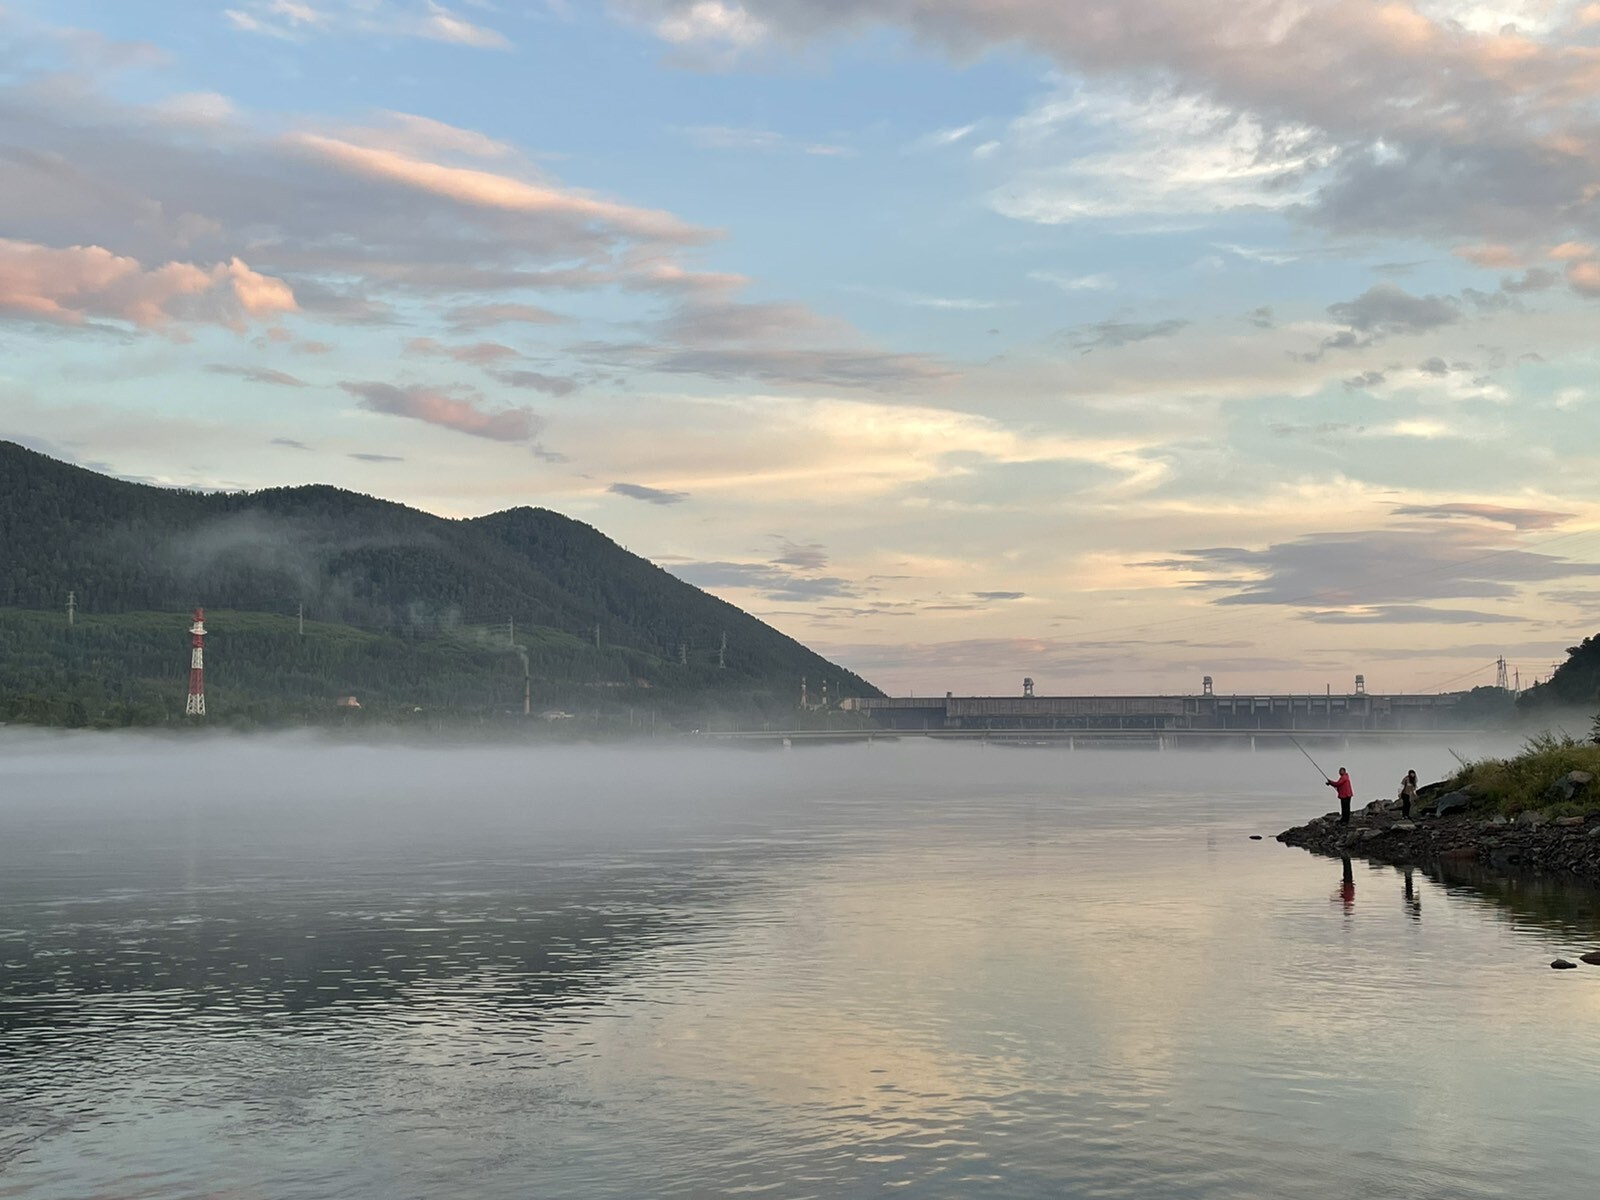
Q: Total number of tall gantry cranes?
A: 3